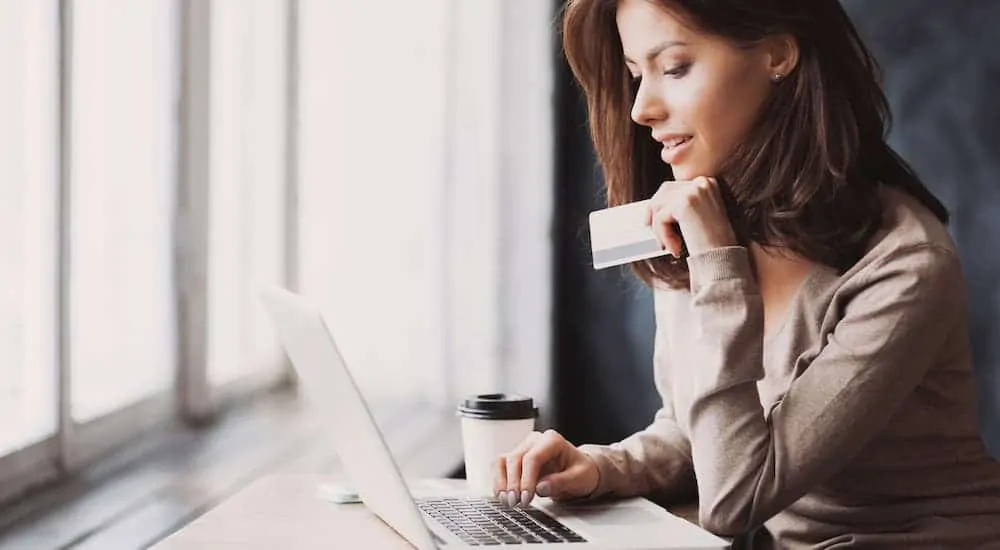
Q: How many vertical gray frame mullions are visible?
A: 3